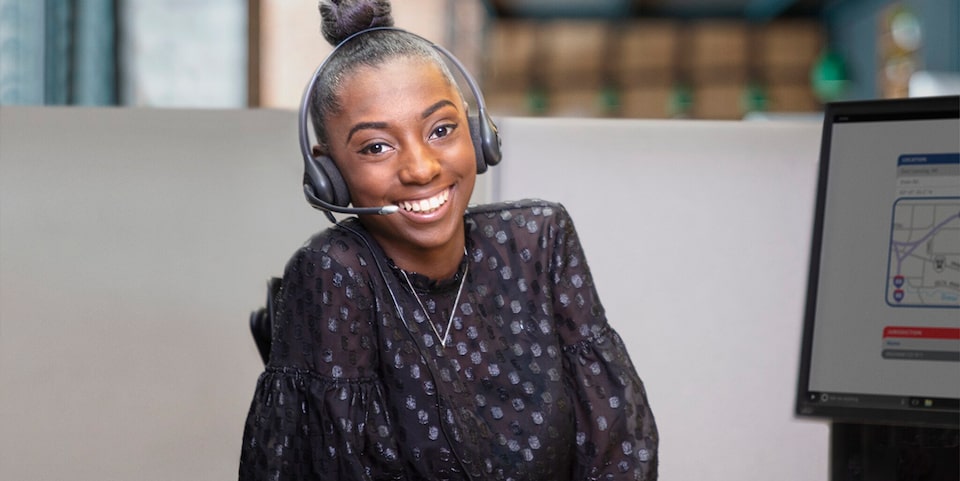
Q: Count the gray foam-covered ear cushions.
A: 2